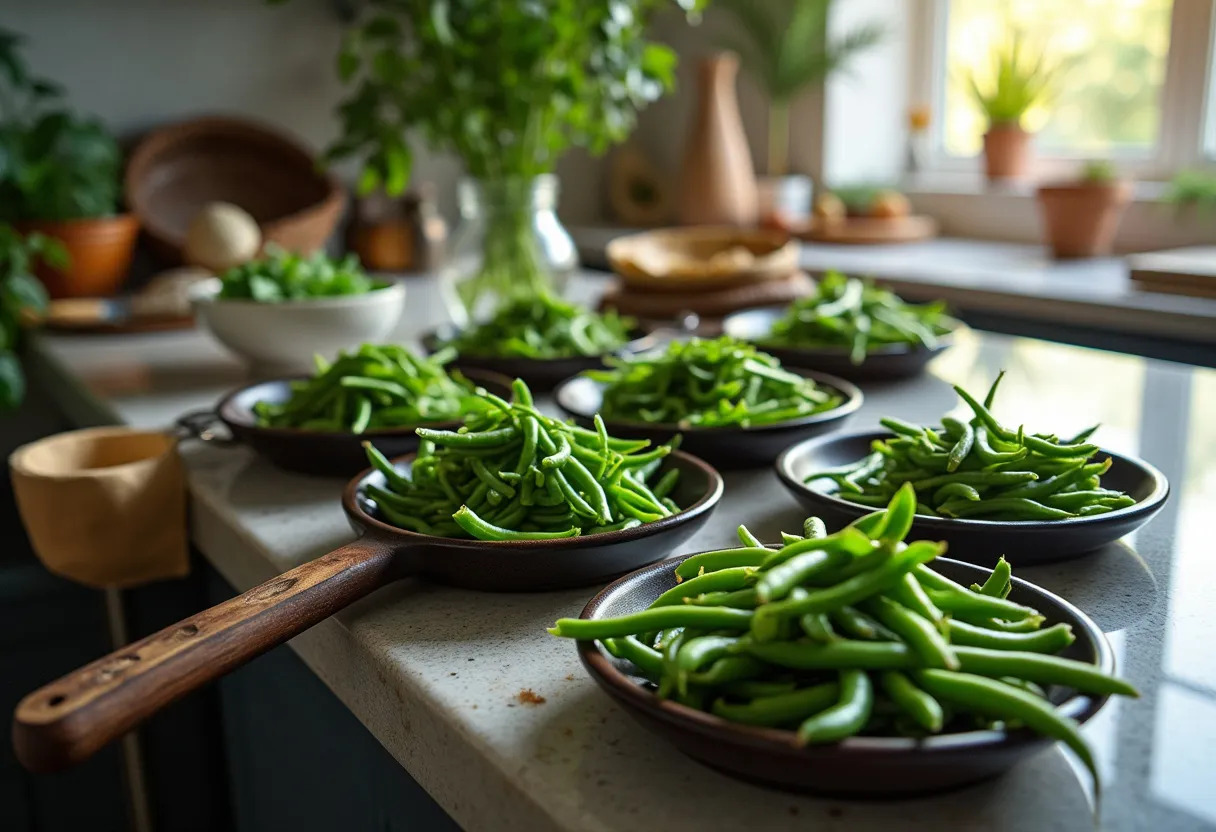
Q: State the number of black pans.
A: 7